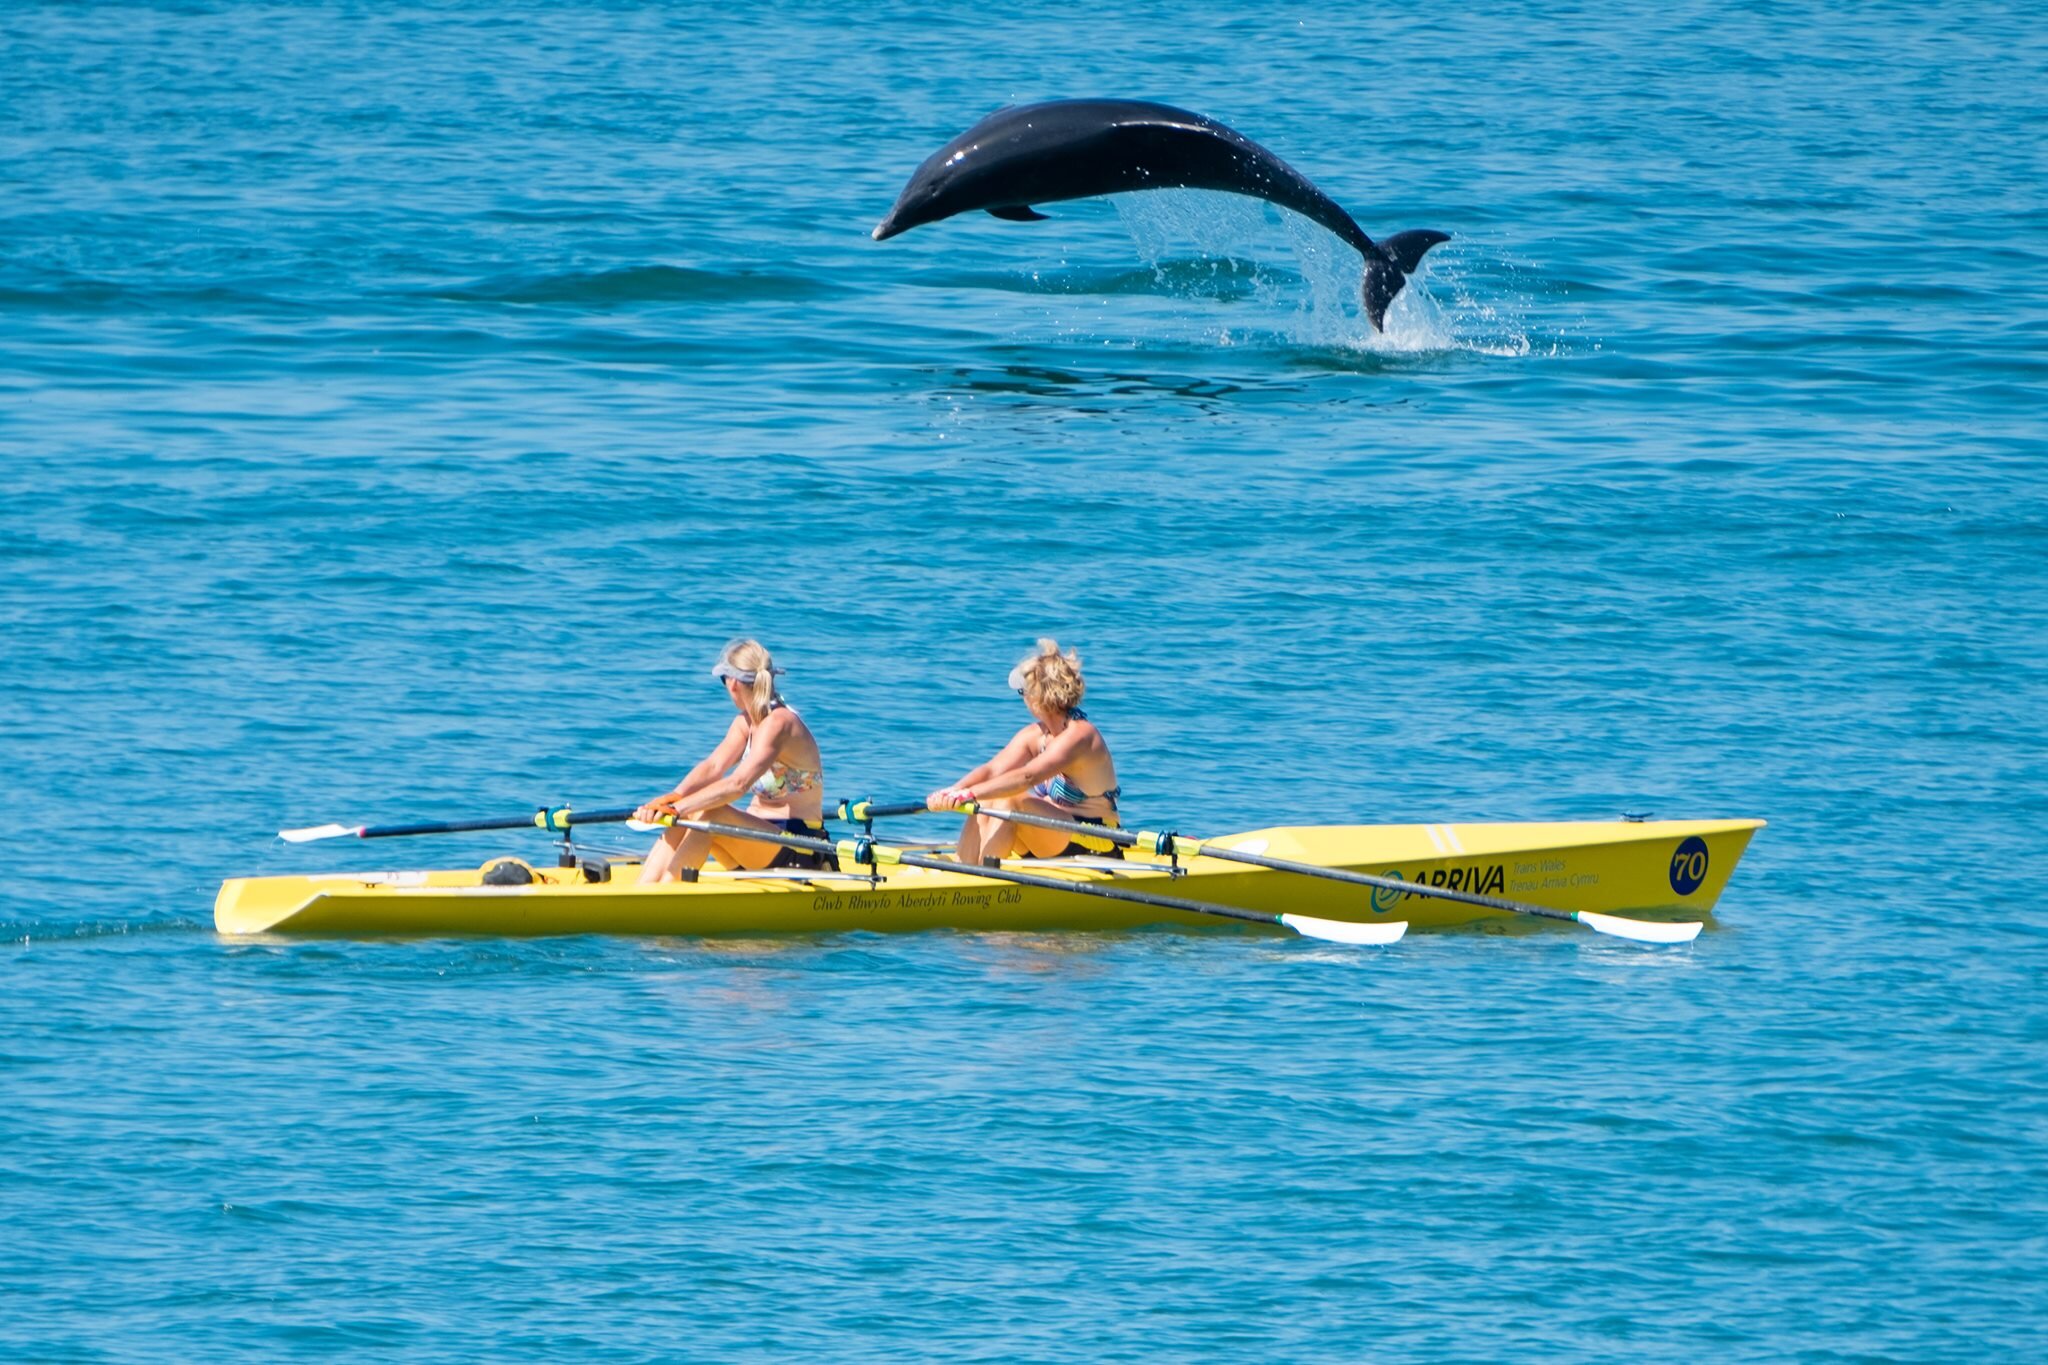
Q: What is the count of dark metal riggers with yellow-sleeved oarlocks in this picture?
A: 4